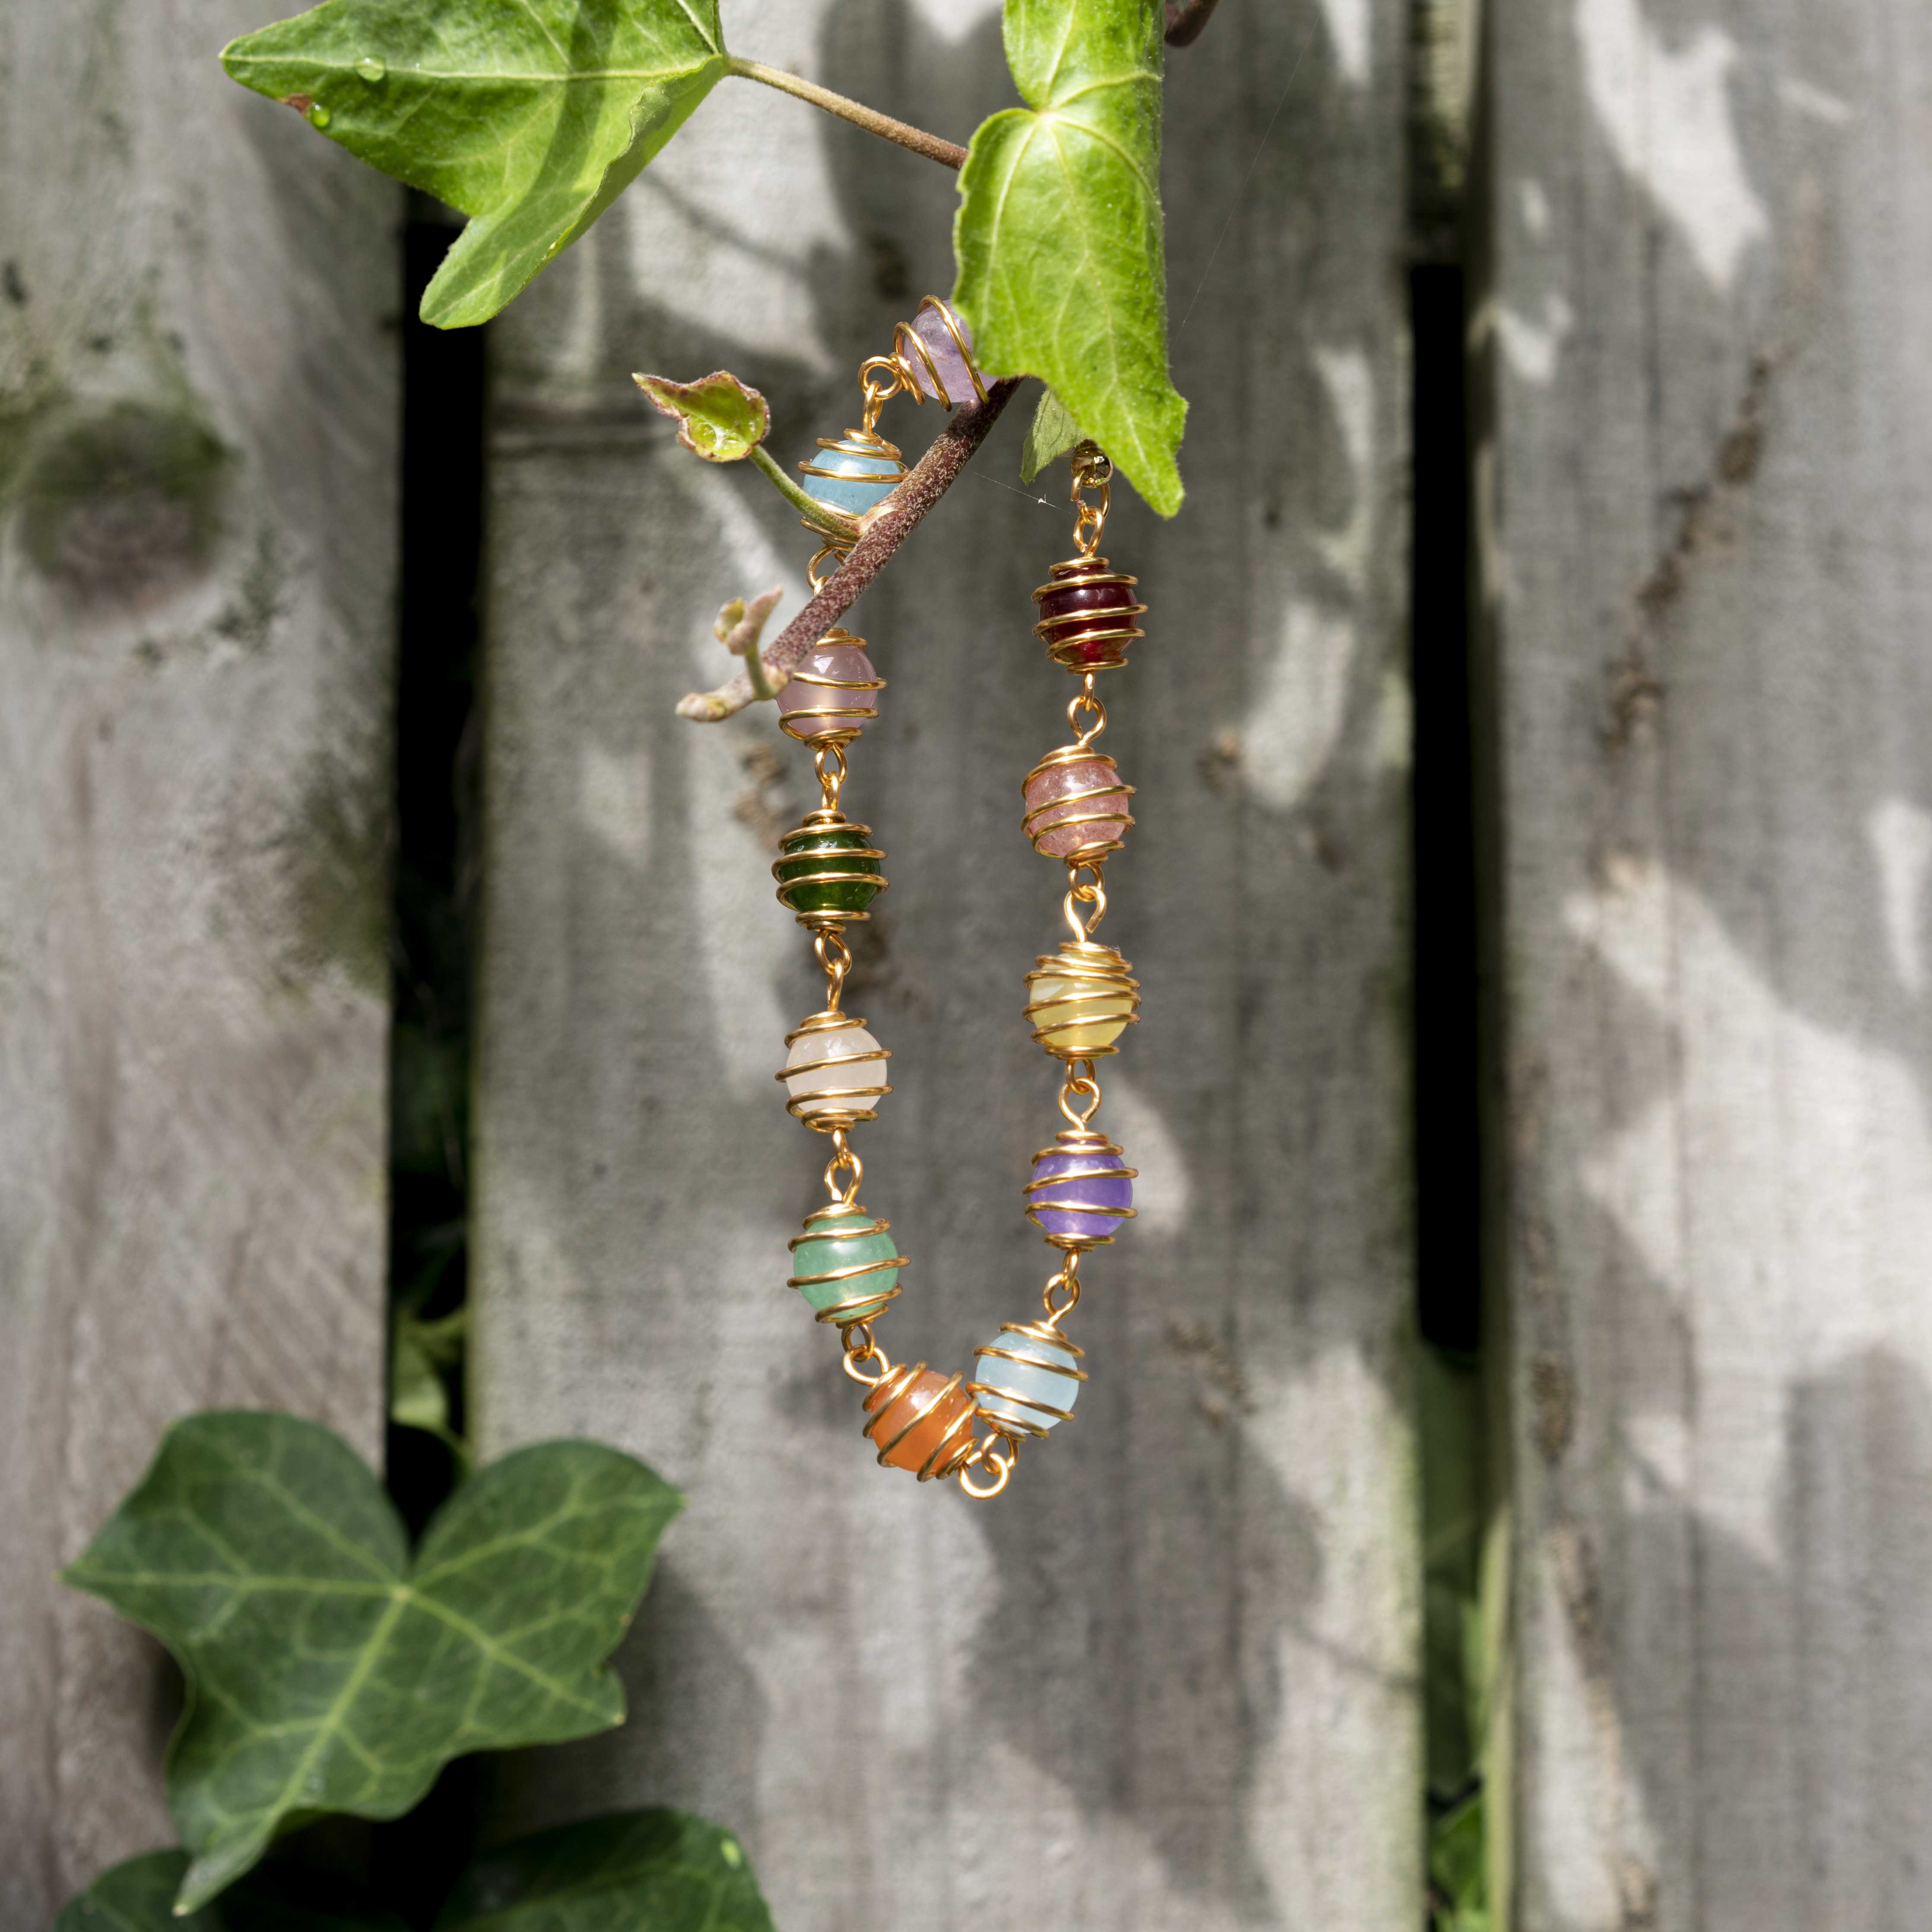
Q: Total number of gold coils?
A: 12